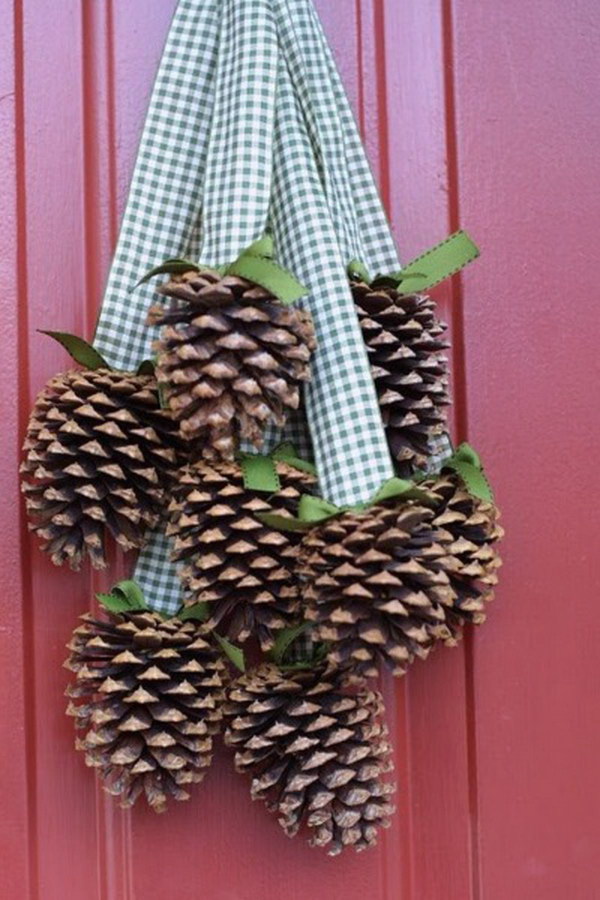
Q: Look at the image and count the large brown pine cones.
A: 8